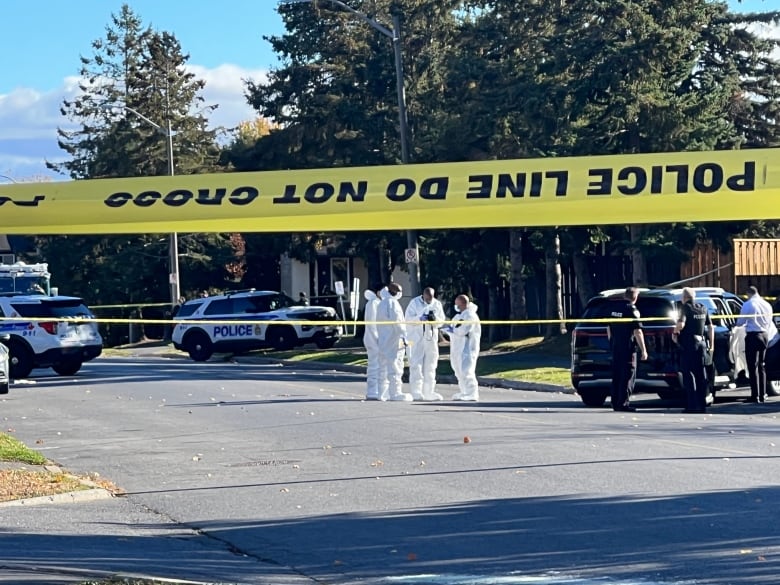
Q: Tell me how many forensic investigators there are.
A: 4